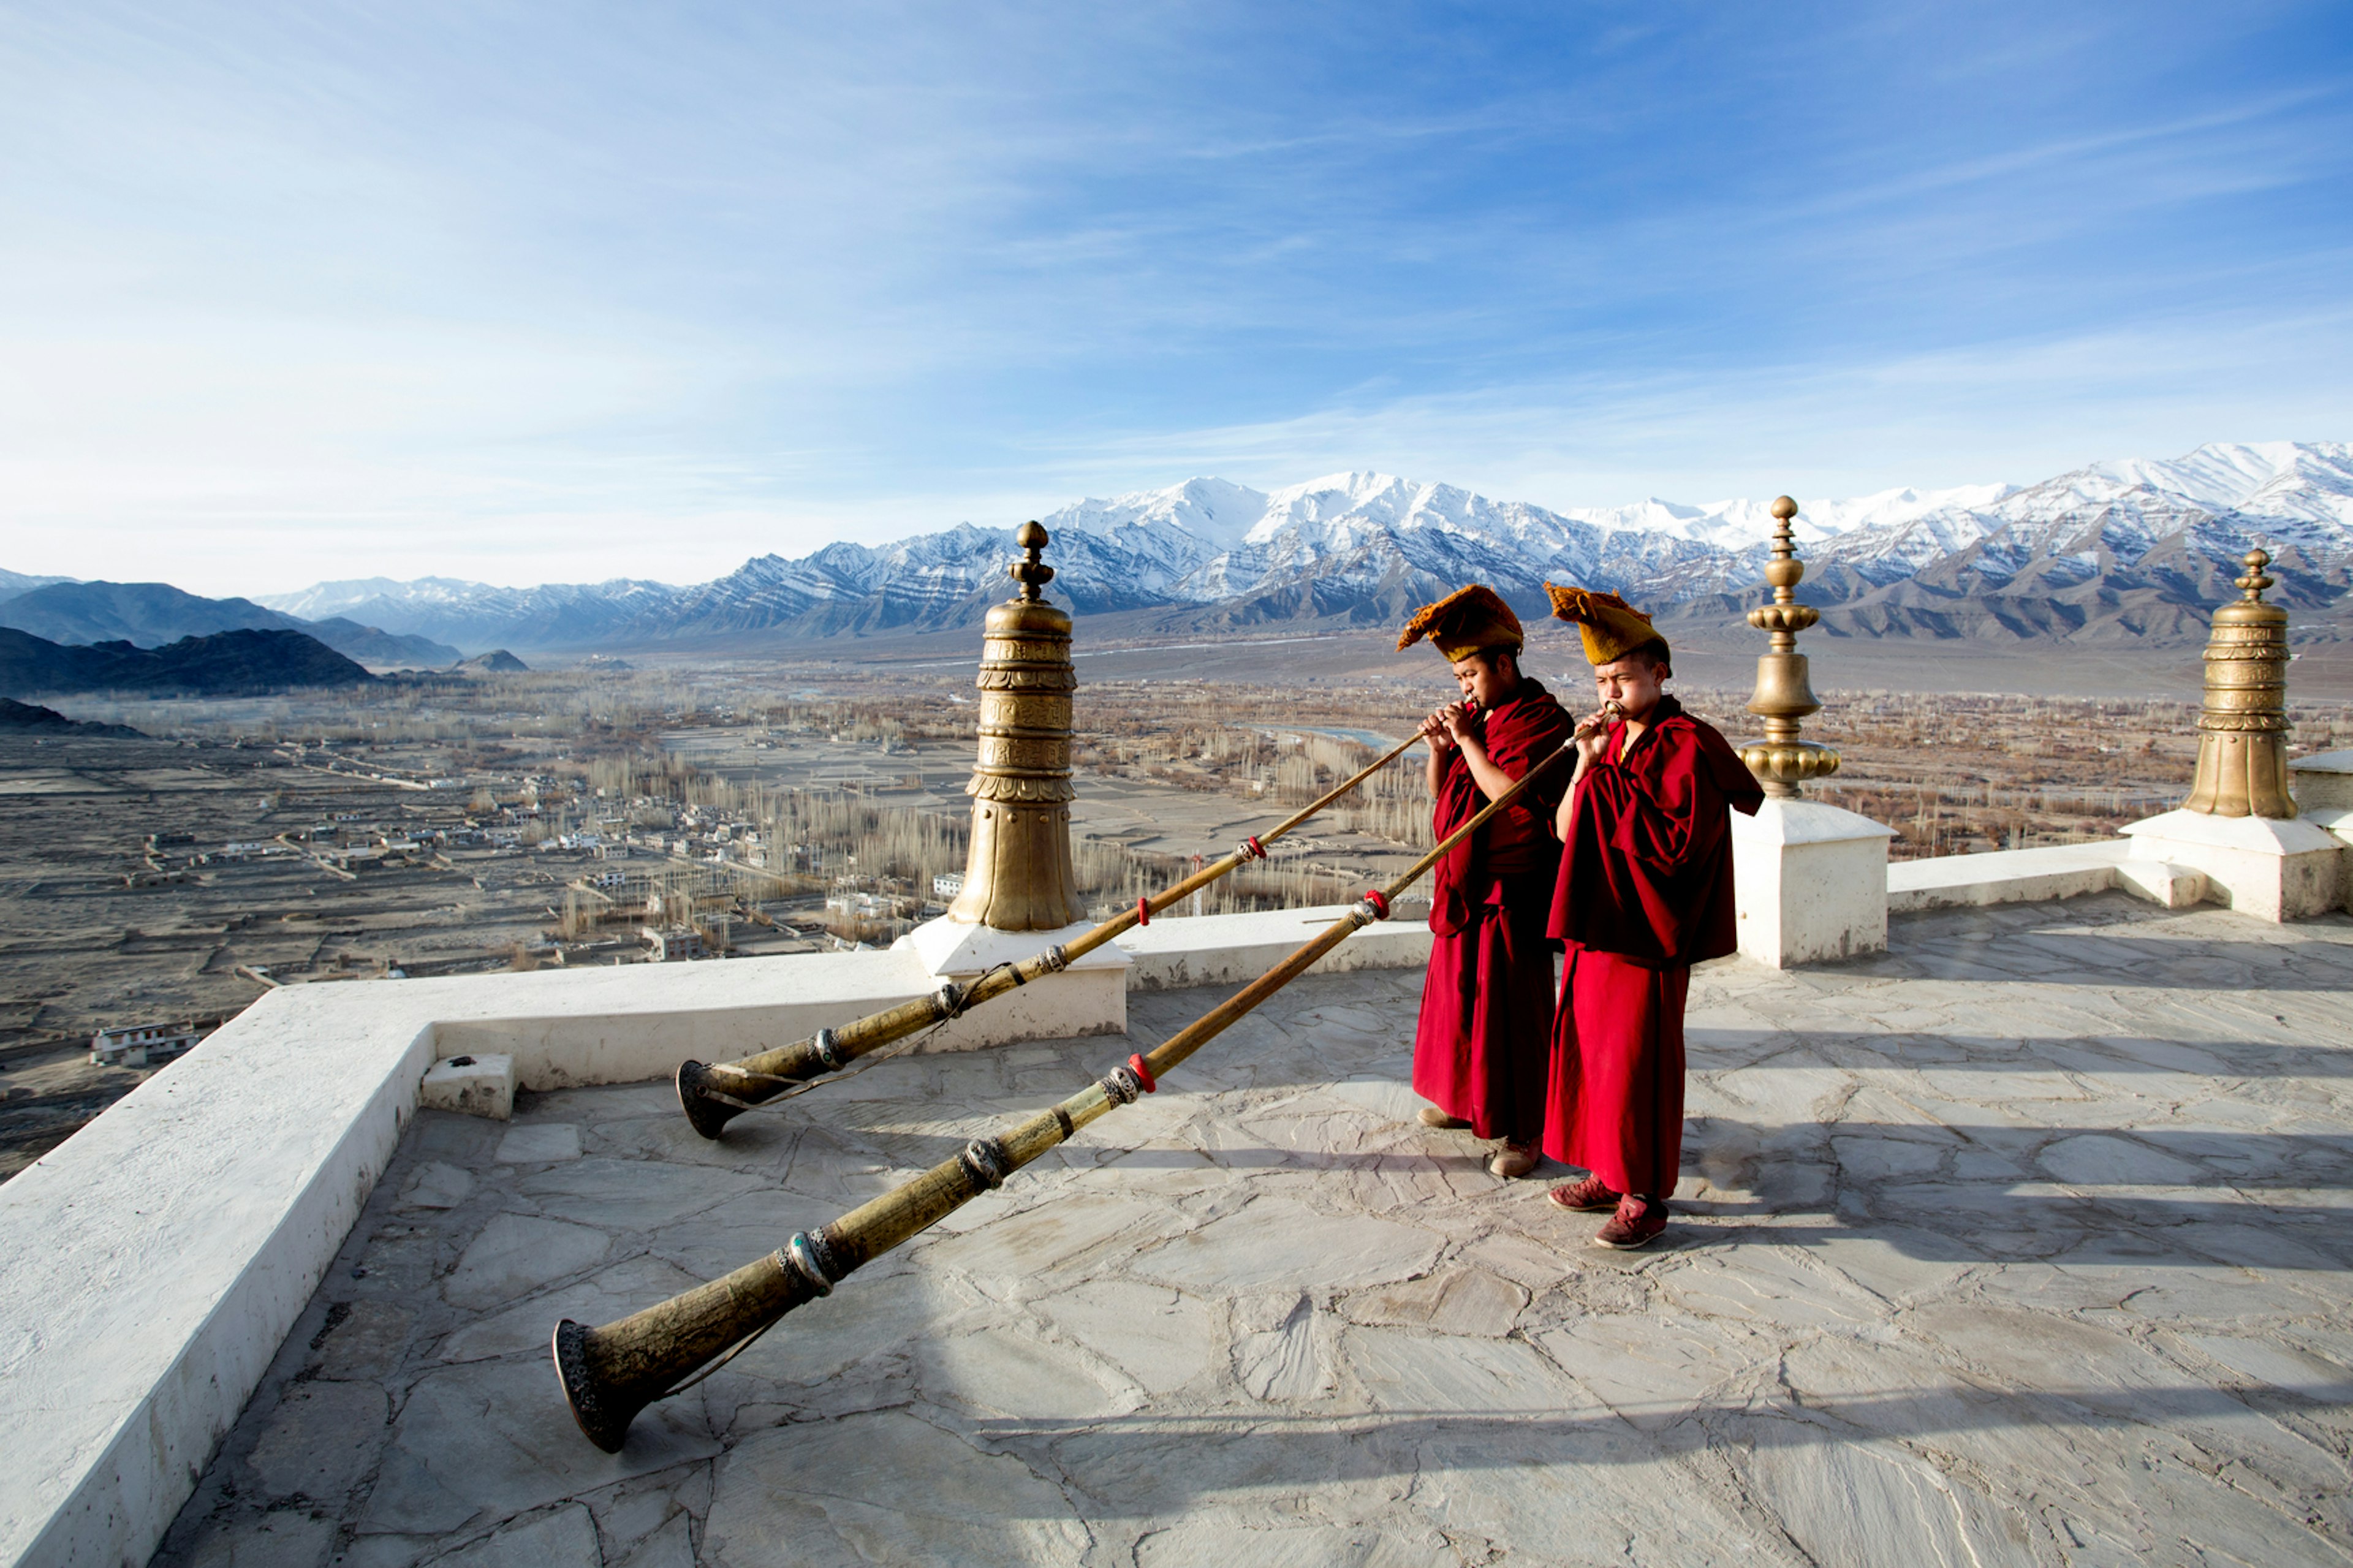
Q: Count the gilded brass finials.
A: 3